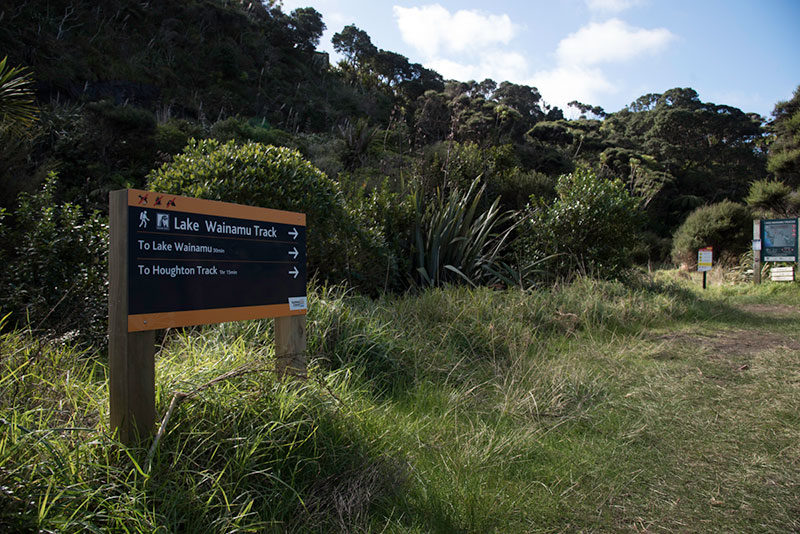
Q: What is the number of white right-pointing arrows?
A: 3